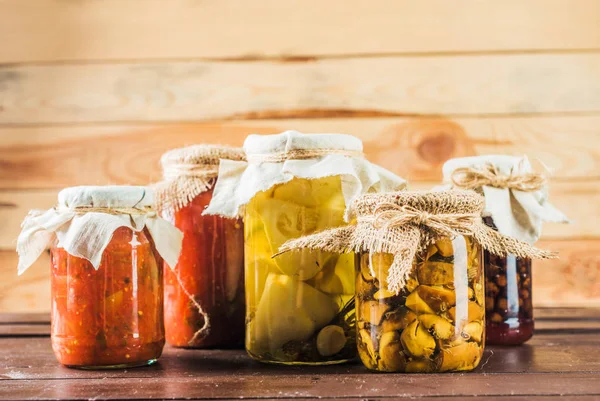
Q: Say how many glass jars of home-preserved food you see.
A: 5